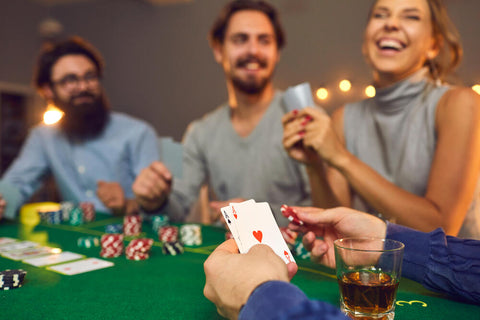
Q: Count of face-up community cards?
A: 5